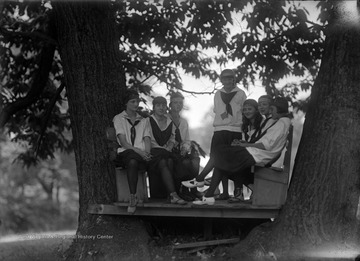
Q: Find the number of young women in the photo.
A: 7